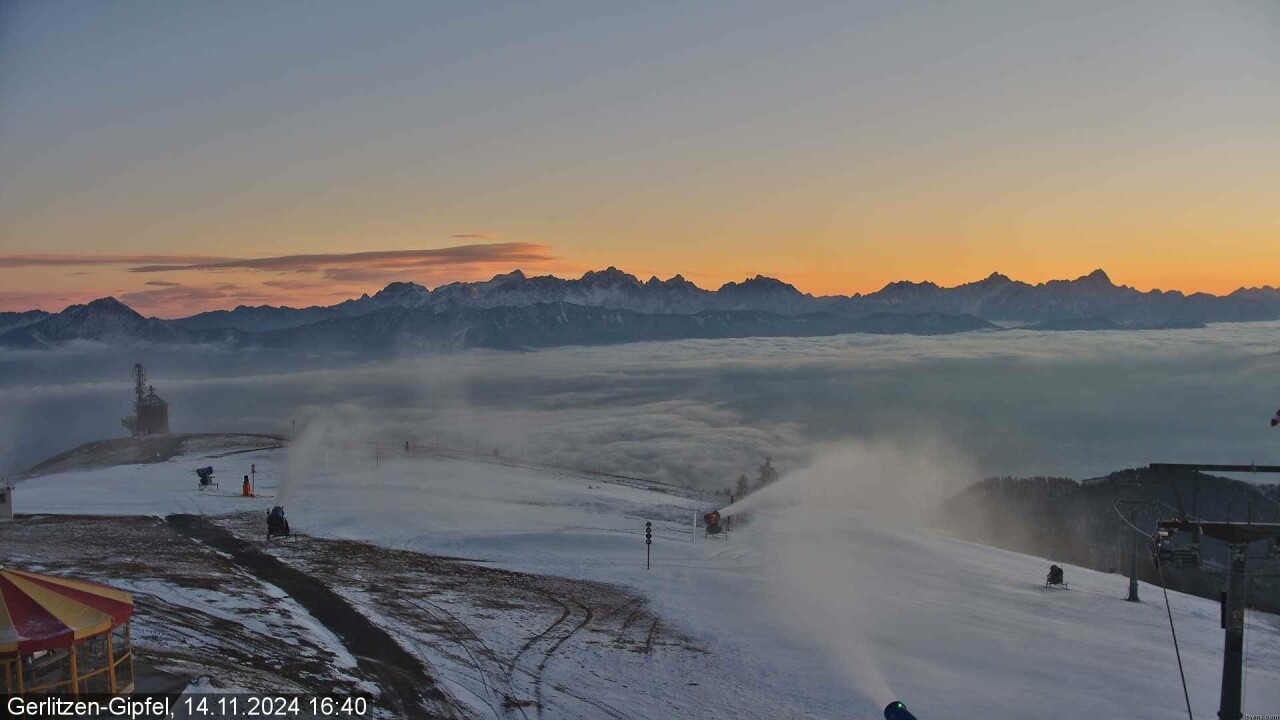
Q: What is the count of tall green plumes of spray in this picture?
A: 0